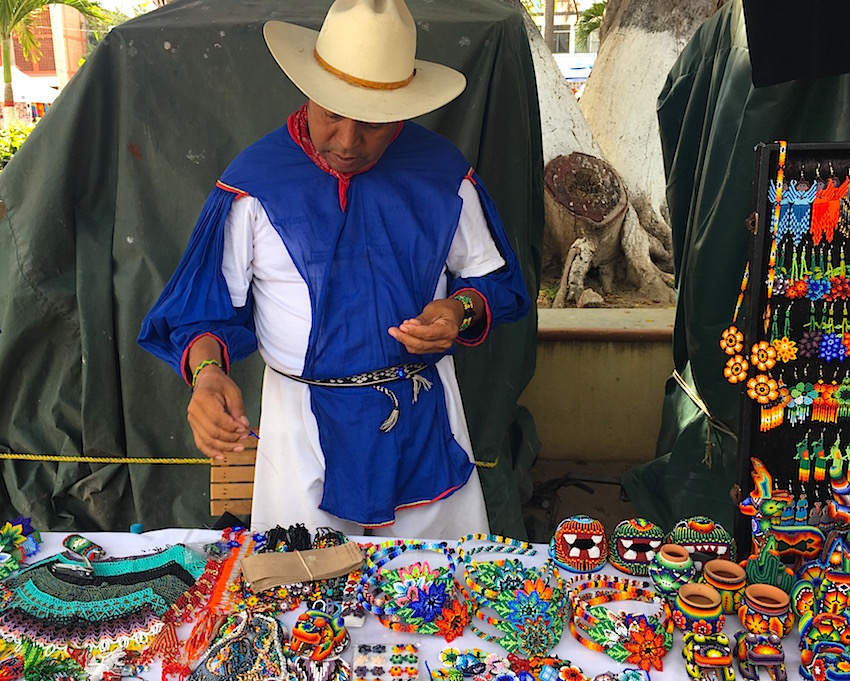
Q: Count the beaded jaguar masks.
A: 3